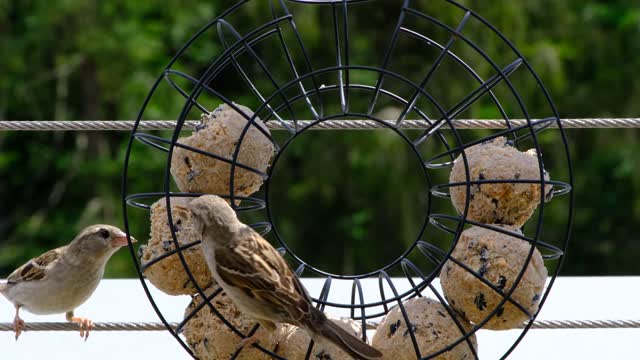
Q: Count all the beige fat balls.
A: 7